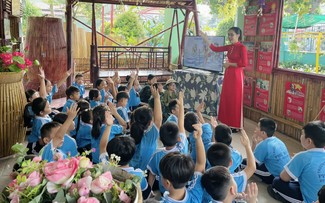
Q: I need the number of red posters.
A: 8